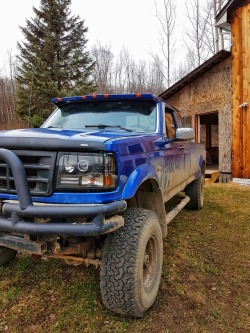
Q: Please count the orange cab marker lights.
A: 5